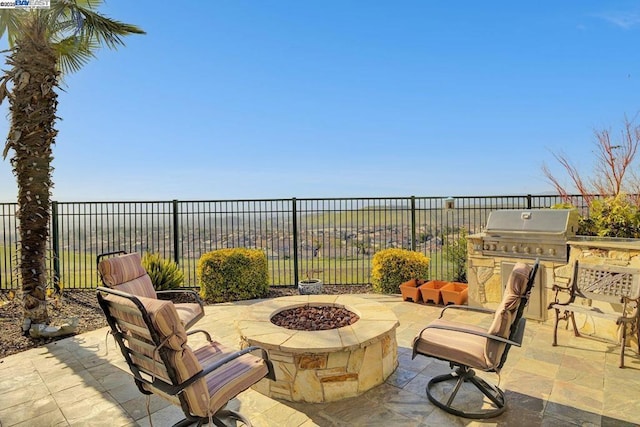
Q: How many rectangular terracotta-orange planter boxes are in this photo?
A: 3